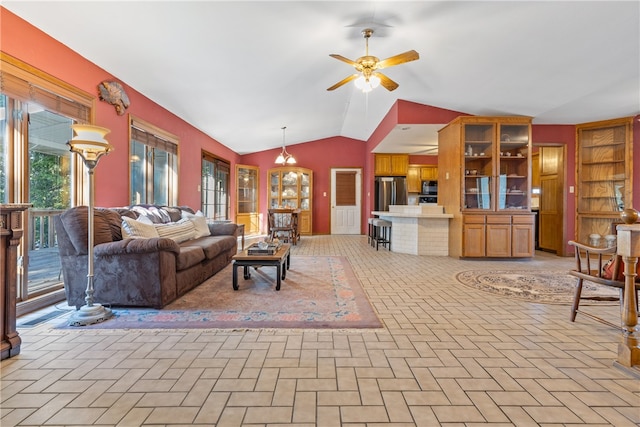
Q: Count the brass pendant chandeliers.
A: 1